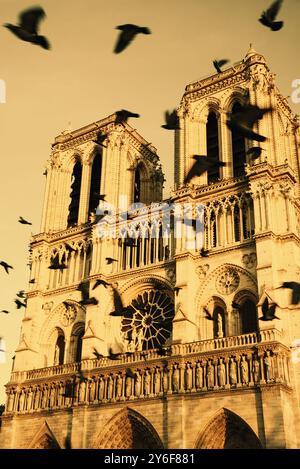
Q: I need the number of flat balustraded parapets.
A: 2